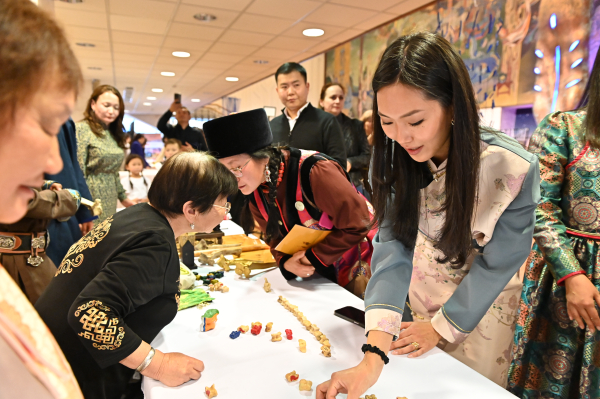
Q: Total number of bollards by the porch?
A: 0